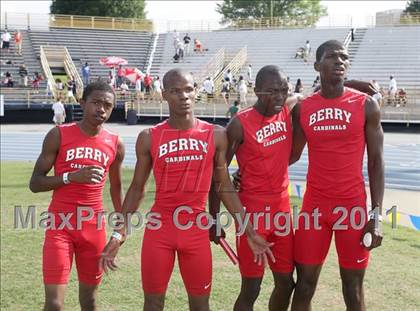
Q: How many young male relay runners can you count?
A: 4